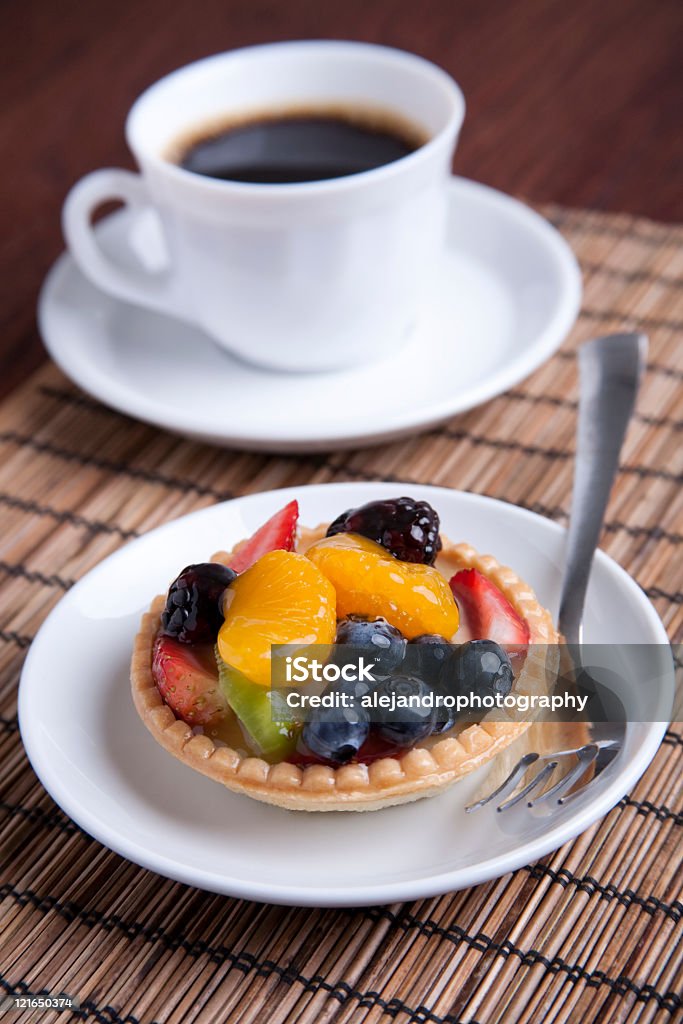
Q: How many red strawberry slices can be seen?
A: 3